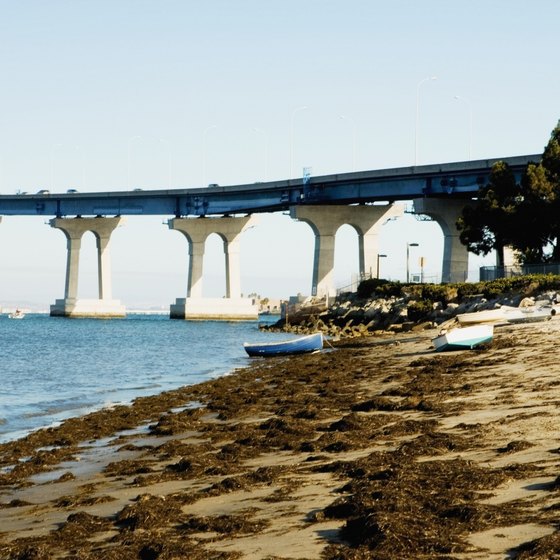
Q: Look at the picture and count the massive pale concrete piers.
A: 4